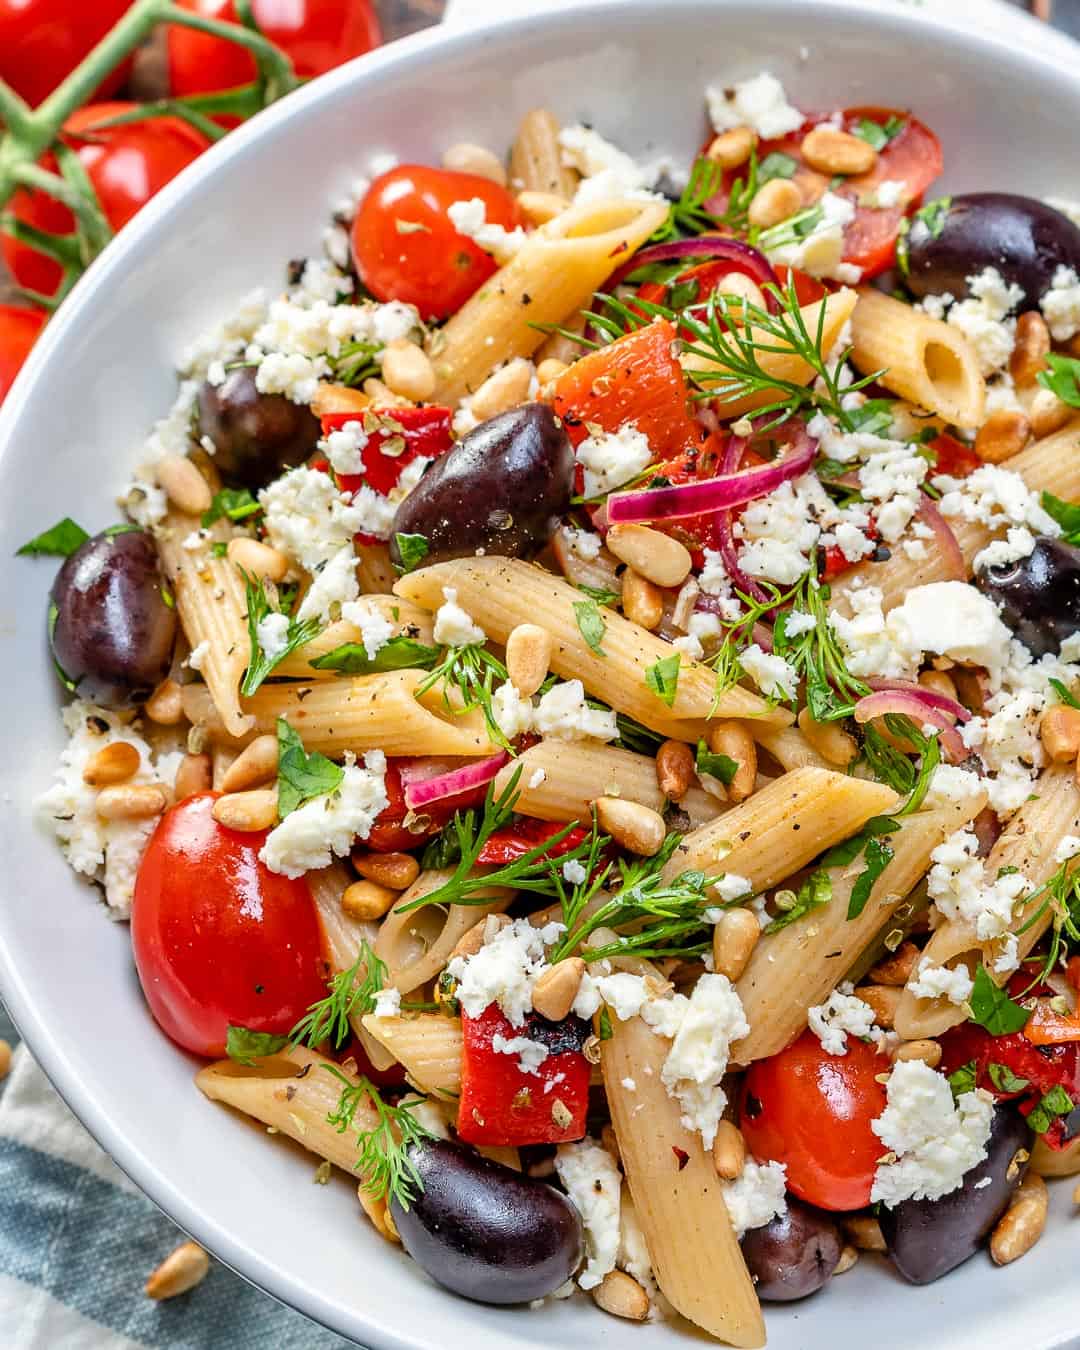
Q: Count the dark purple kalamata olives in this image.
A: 8